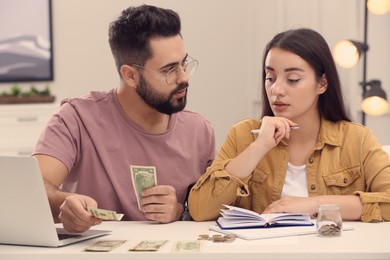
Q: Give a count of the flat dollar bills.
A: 3